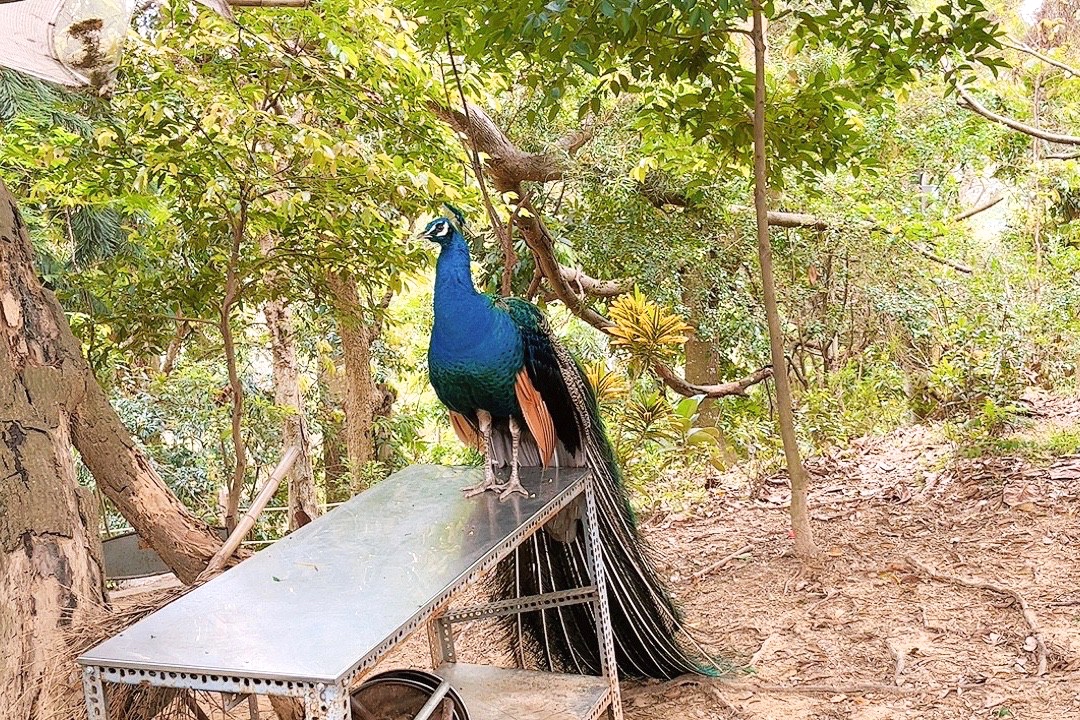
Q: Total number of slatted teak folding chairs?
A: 0